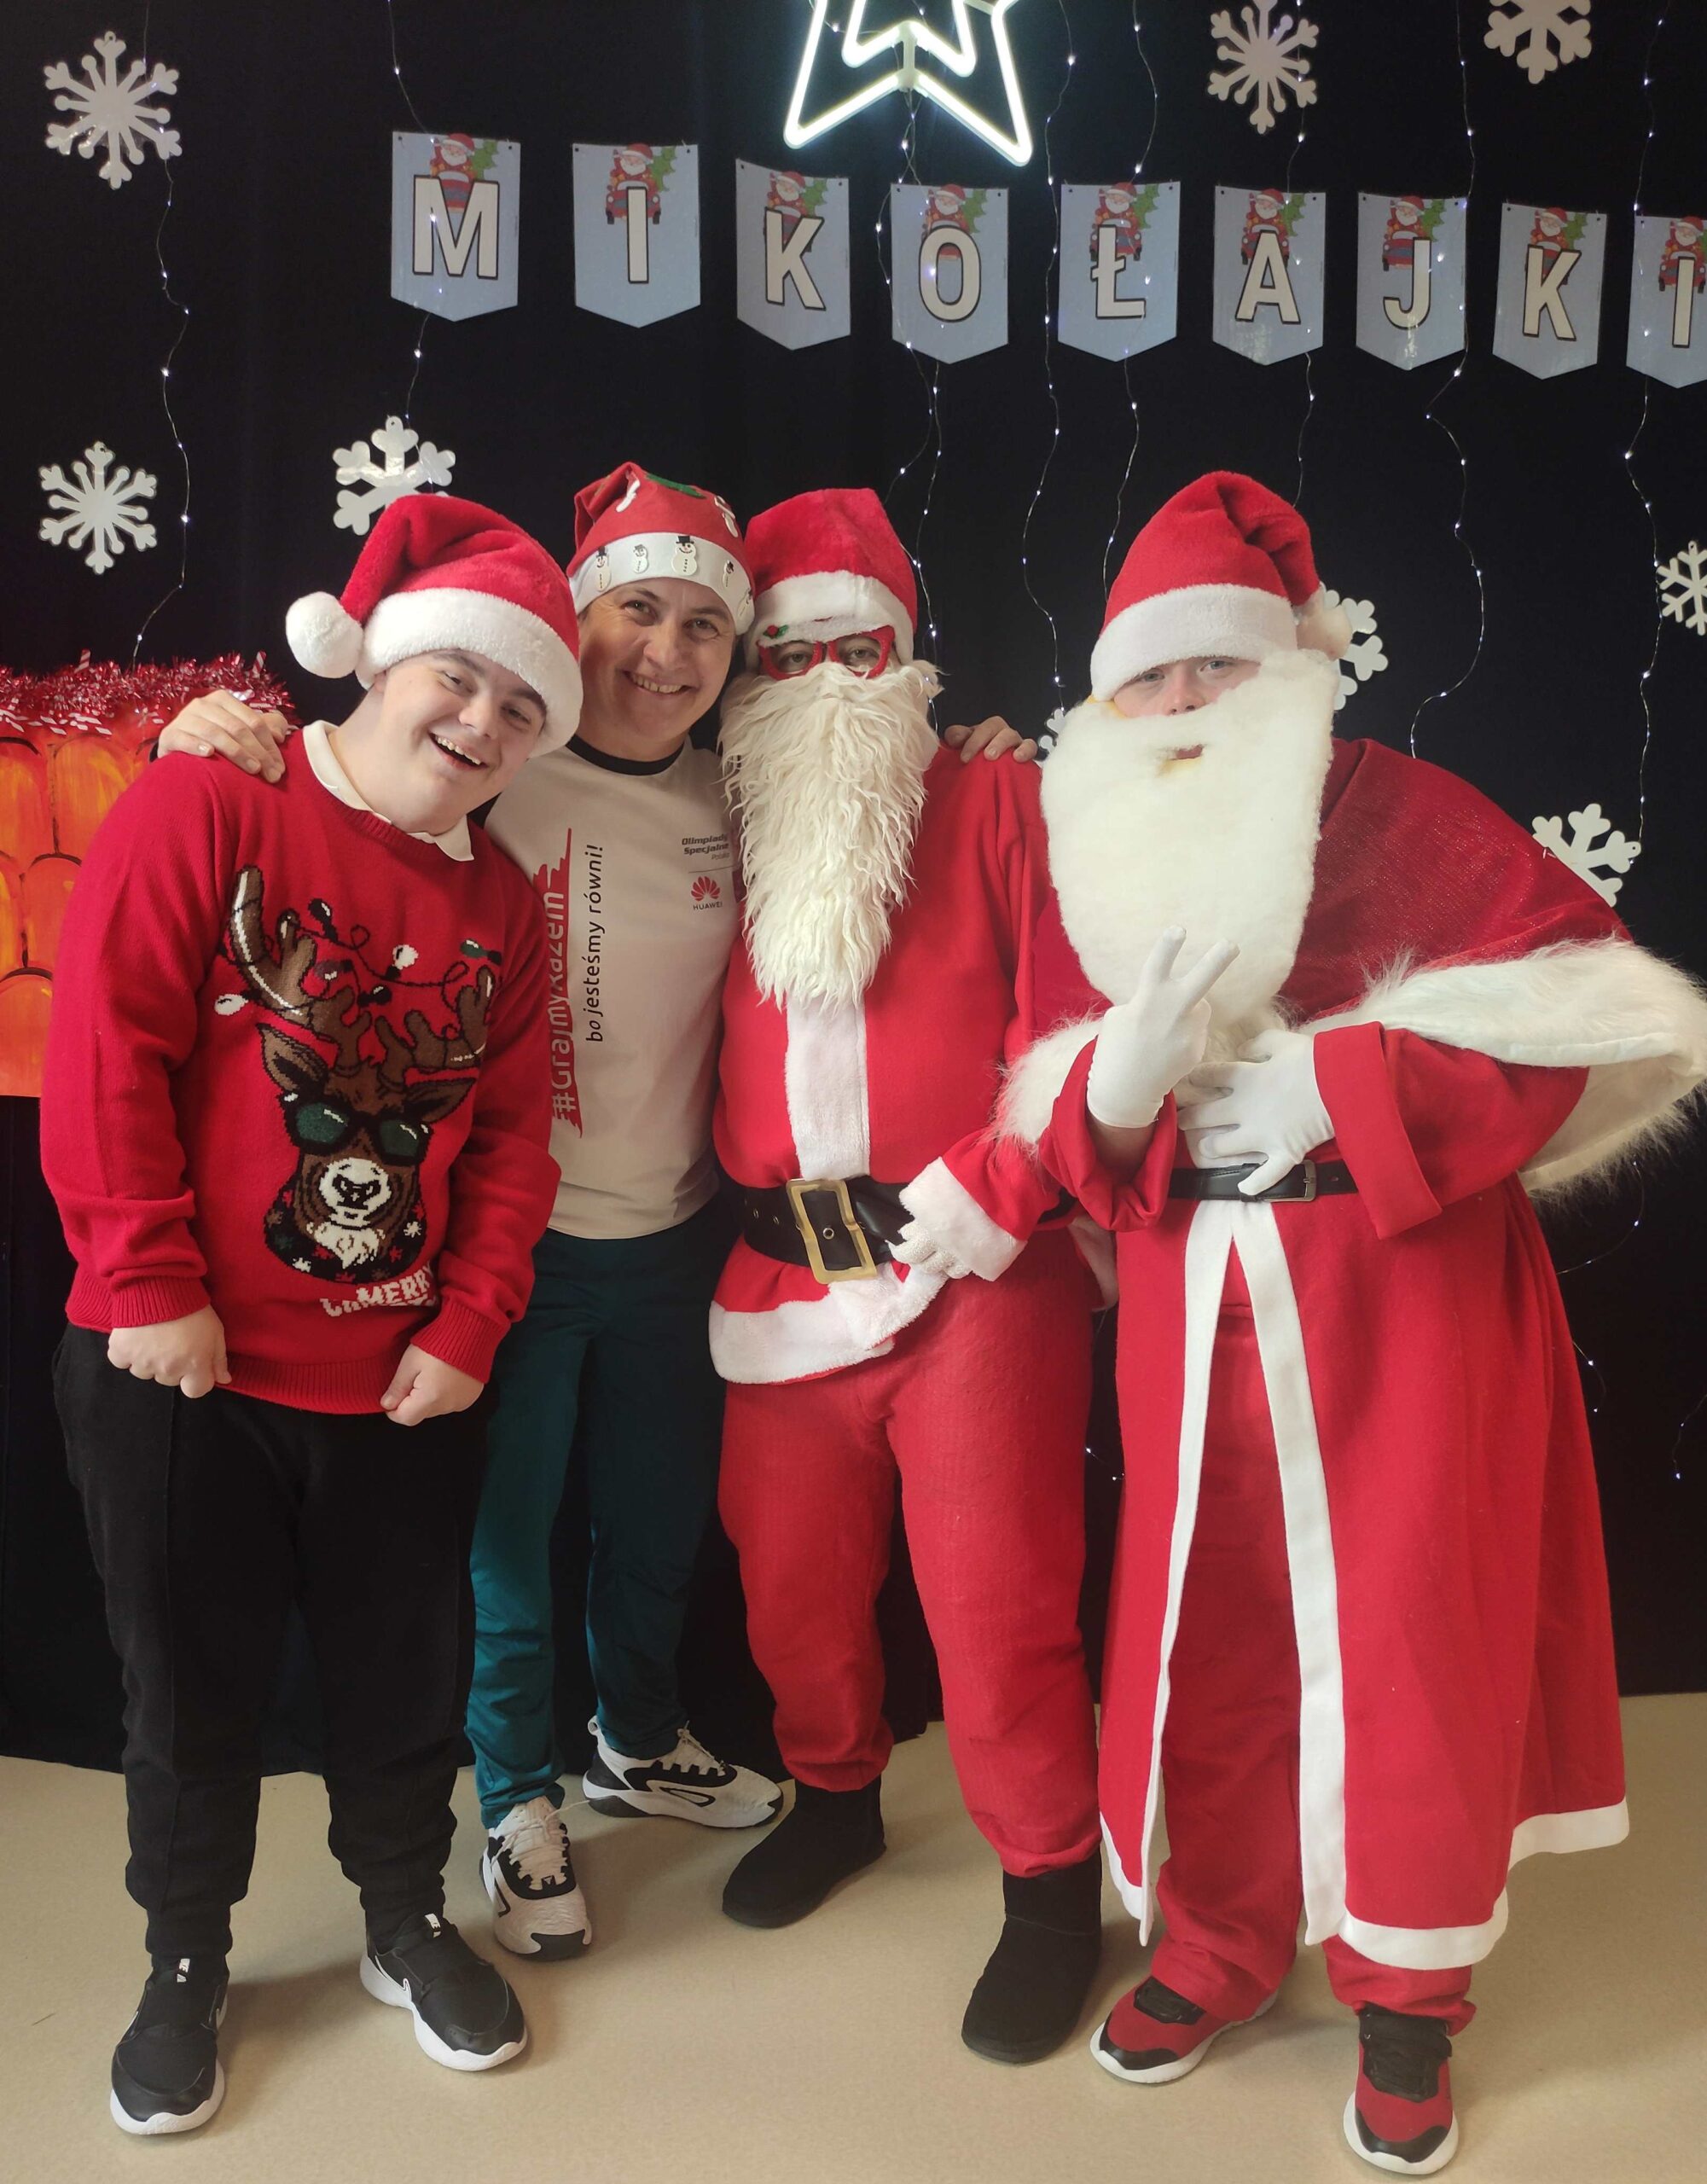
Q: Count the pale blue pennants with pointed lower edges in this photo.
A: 9